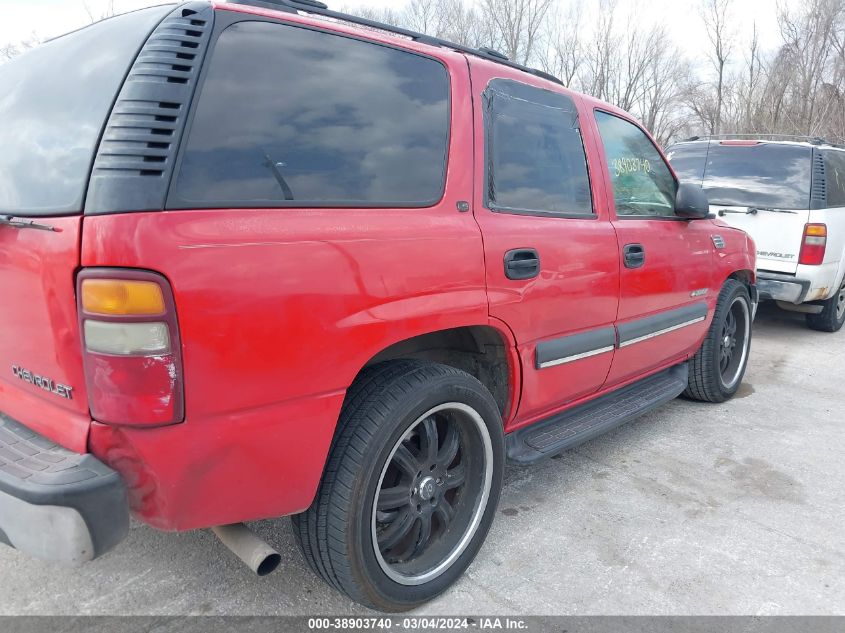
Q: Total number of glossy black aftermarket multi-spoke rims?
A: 2